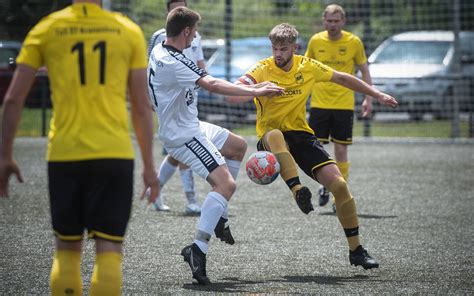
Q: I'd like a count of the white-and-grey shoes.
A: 2